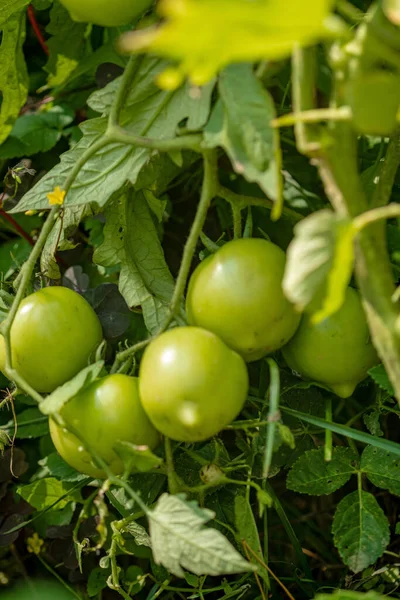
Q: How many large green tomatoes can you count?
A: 5